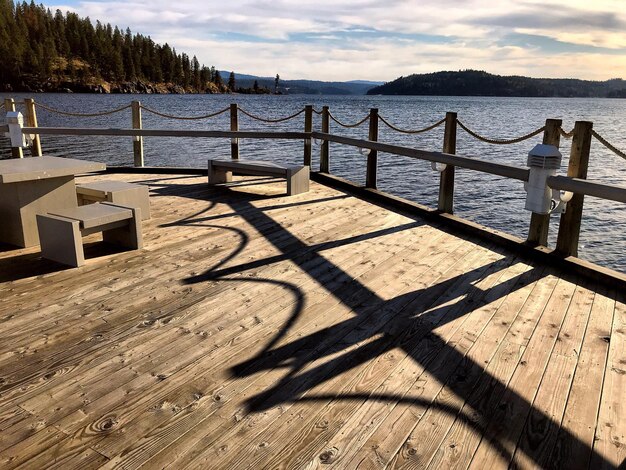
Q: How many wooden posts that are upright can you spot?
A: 10